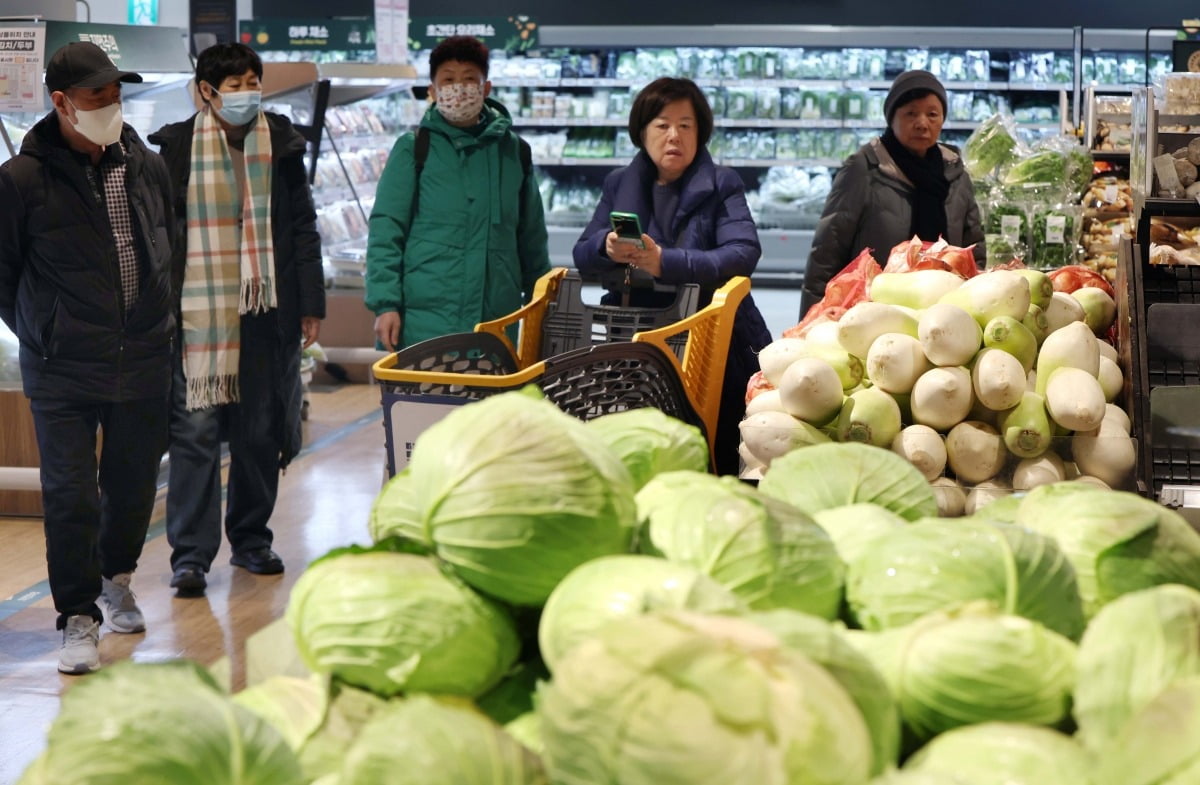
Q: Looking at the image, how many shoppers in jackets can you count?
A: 5